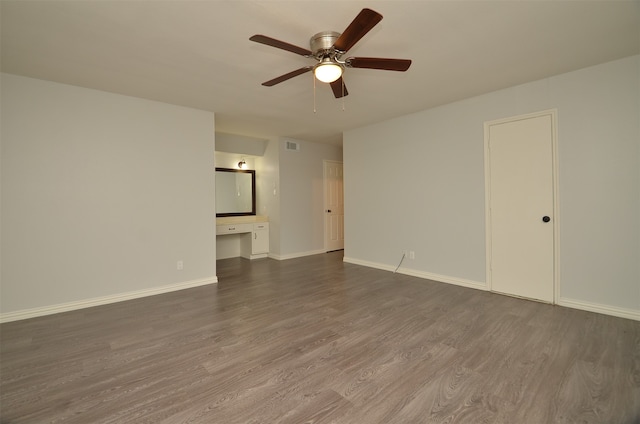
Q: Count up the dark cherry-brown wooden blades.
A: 5